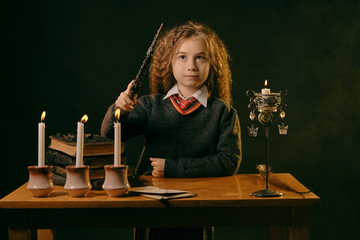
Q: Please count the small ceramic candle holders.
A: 3